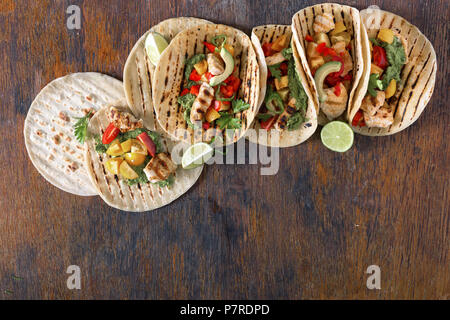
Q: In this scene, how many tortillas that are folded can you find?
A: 3